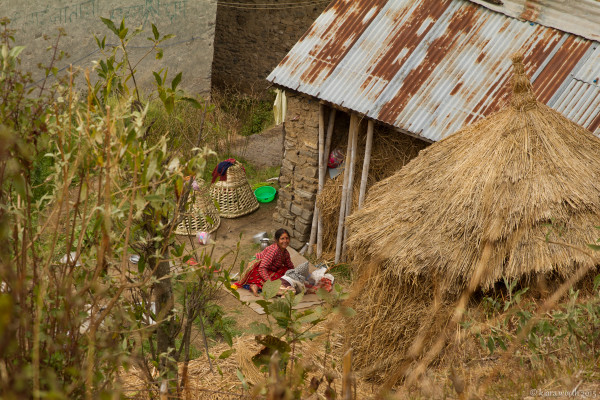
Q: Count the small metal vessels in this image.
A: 2